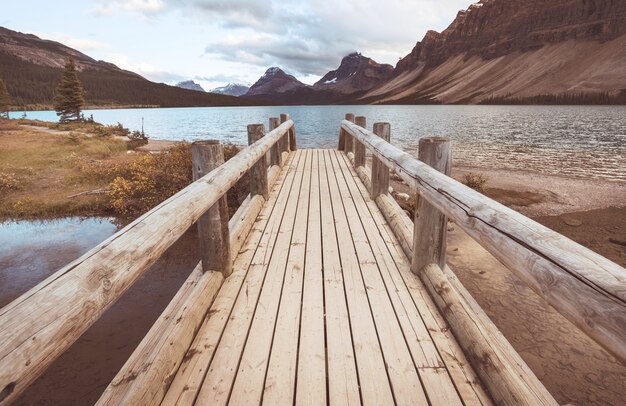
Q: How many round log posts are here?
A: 8